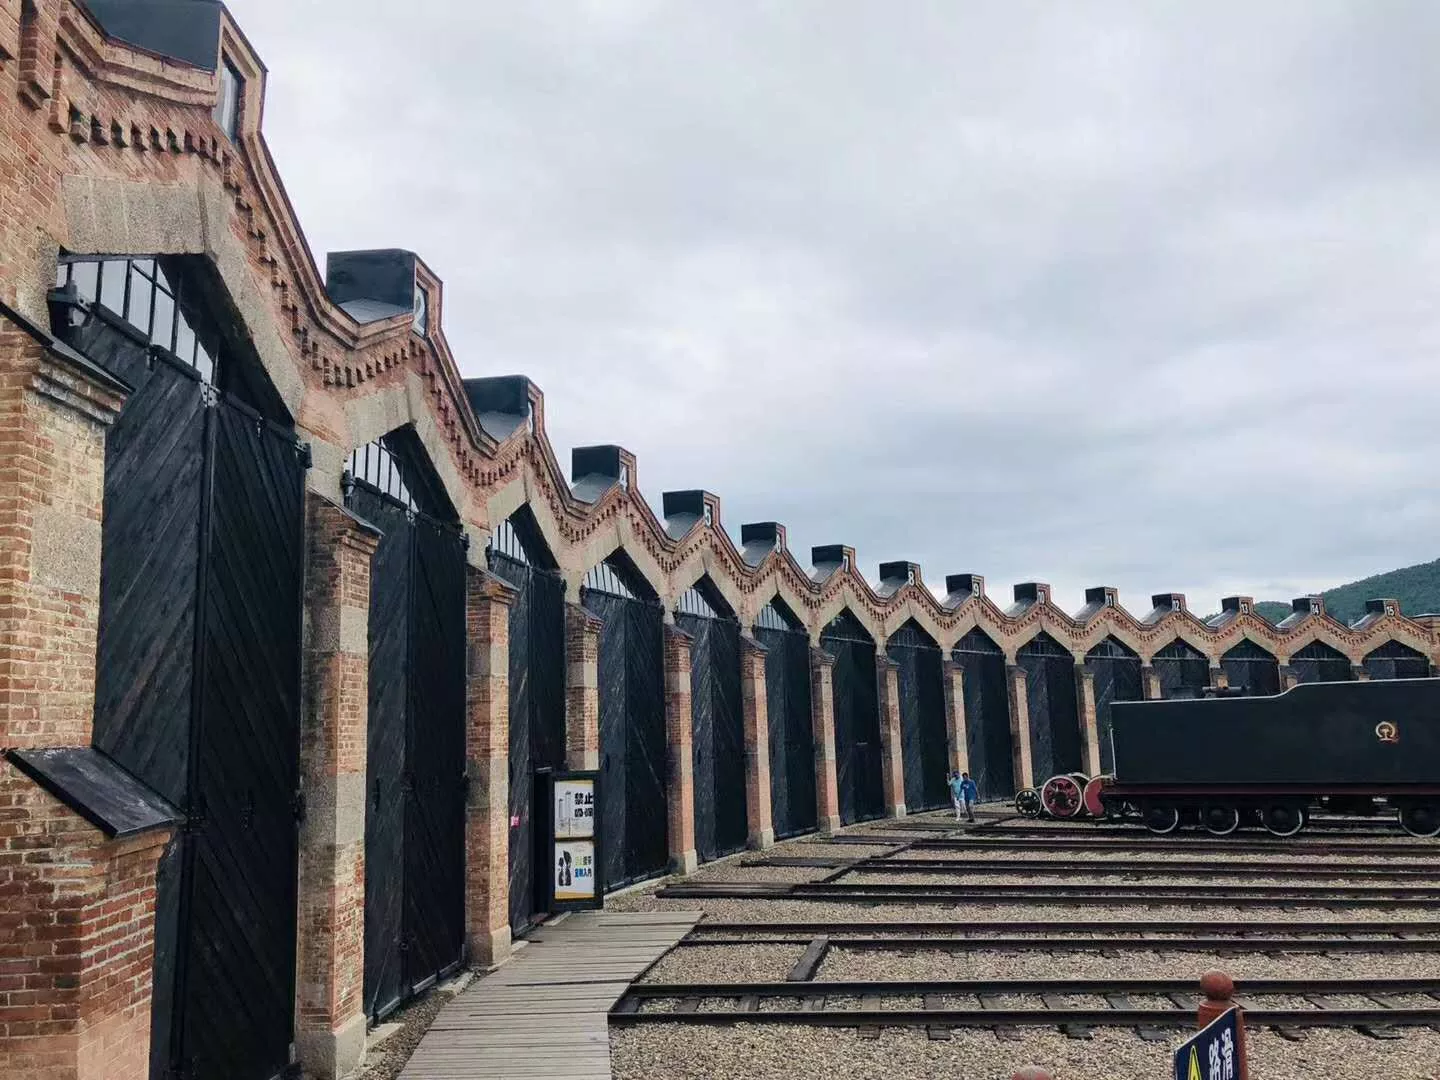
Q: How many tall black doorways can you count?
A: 15